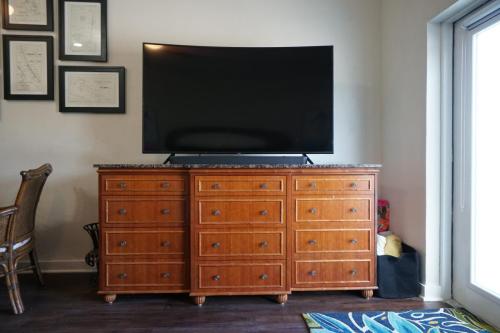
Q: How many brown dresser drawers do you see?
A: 12